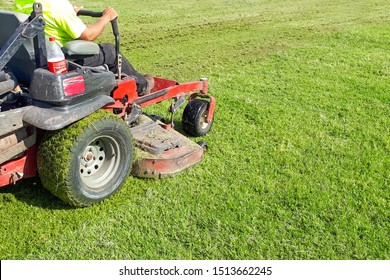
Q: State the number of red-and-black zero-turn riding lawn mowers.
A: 1